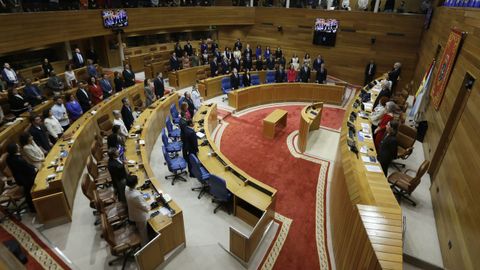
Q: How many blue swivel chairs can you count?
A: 11